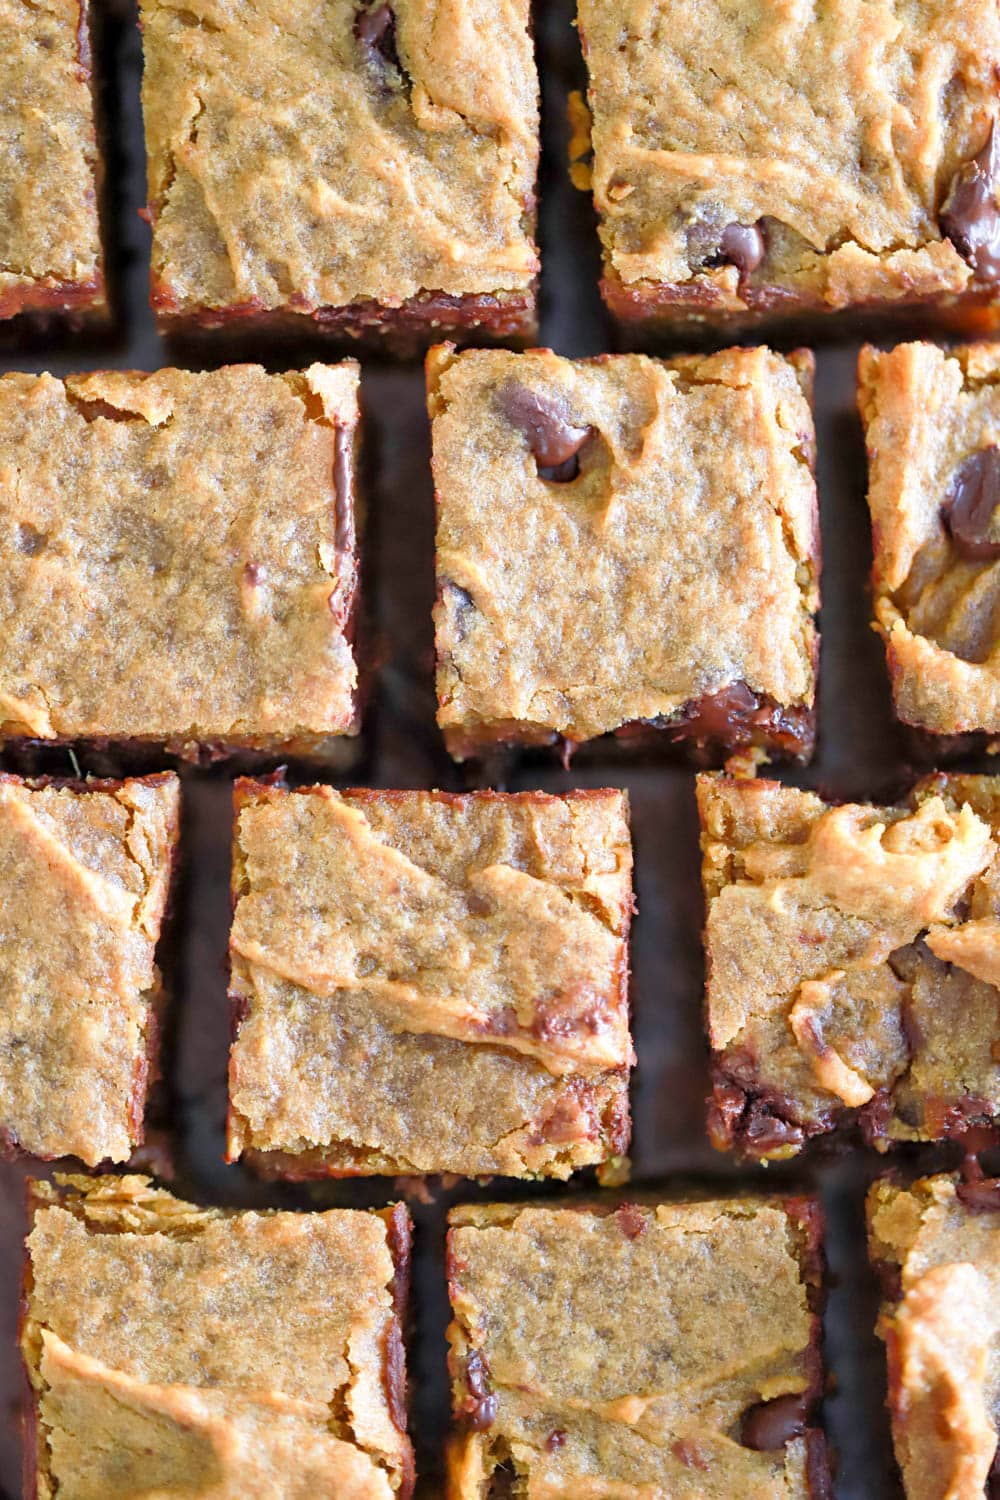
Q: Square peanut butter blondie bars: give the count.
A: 12